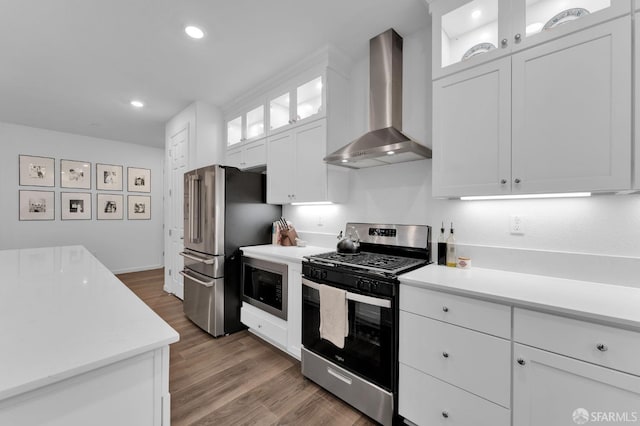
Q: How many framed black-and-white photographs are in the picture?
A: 8